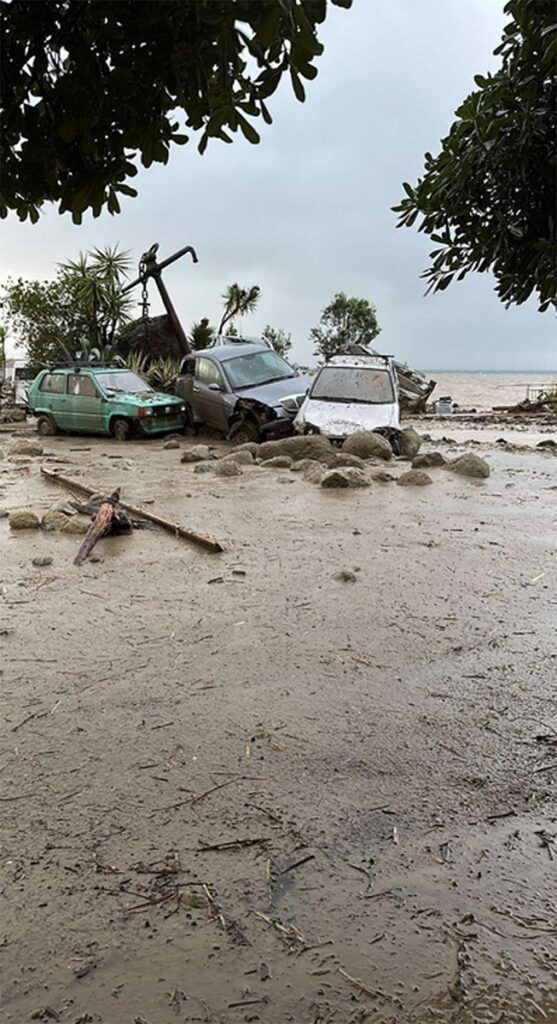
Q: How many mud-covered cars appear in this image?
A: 3